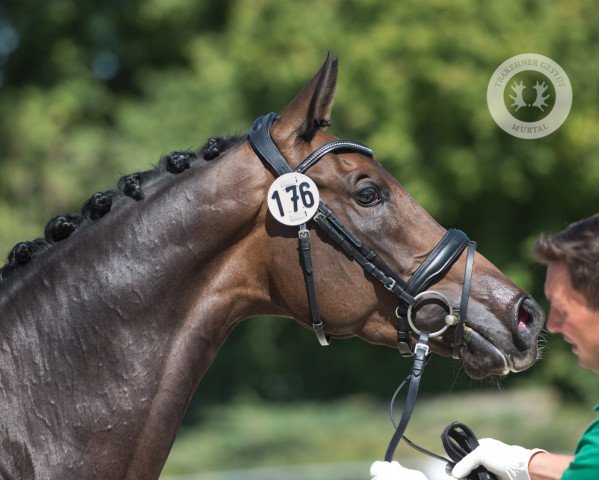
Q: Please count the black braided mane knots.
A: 6